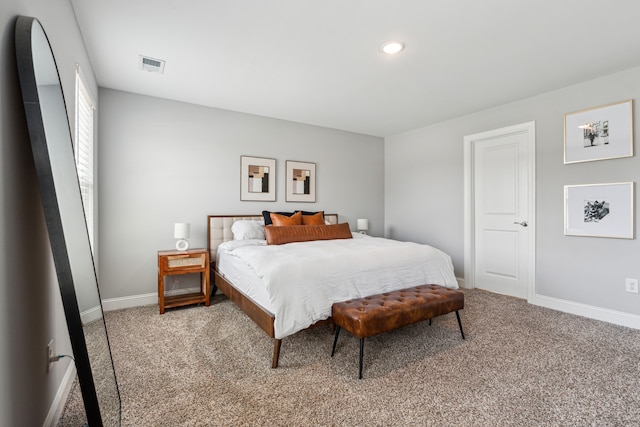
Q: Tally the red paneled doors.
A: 0